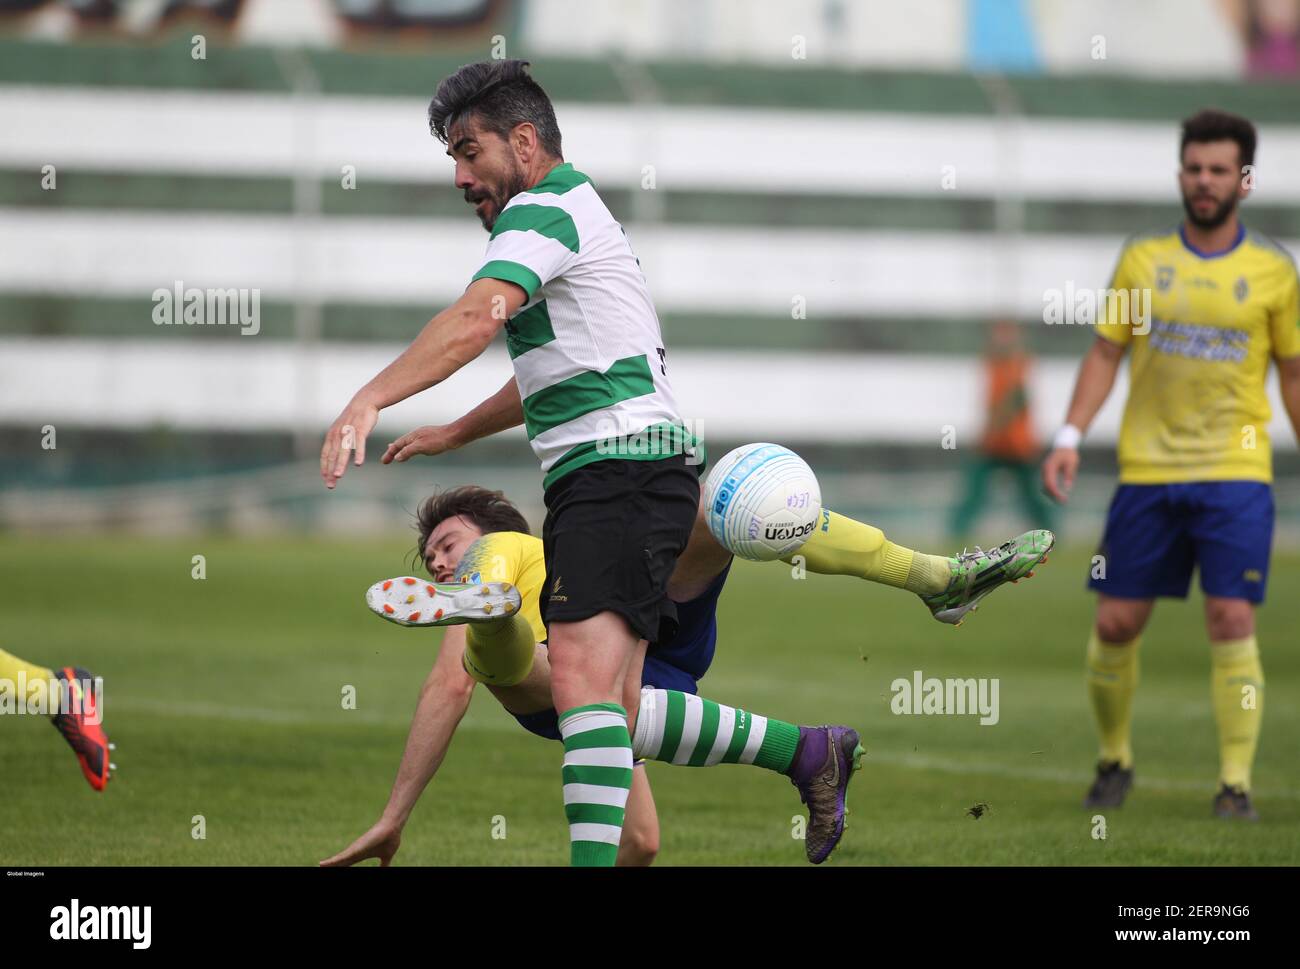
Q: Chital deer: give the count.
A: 0